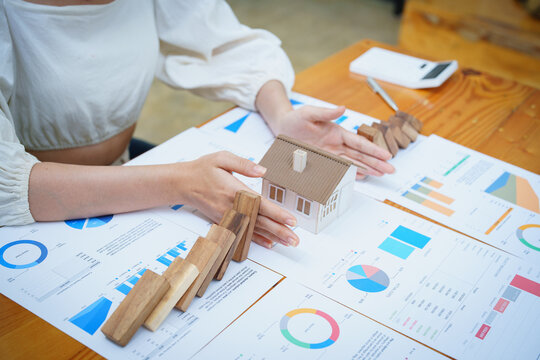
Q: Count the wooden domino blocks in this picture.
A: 11